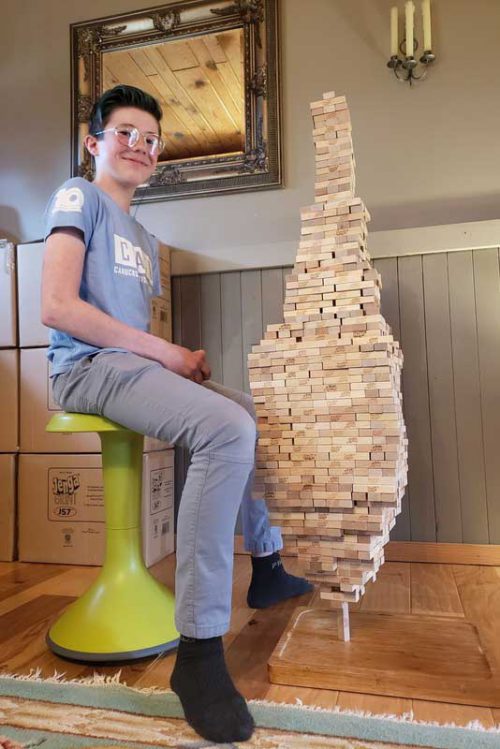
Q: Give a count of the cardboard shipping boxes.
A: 6